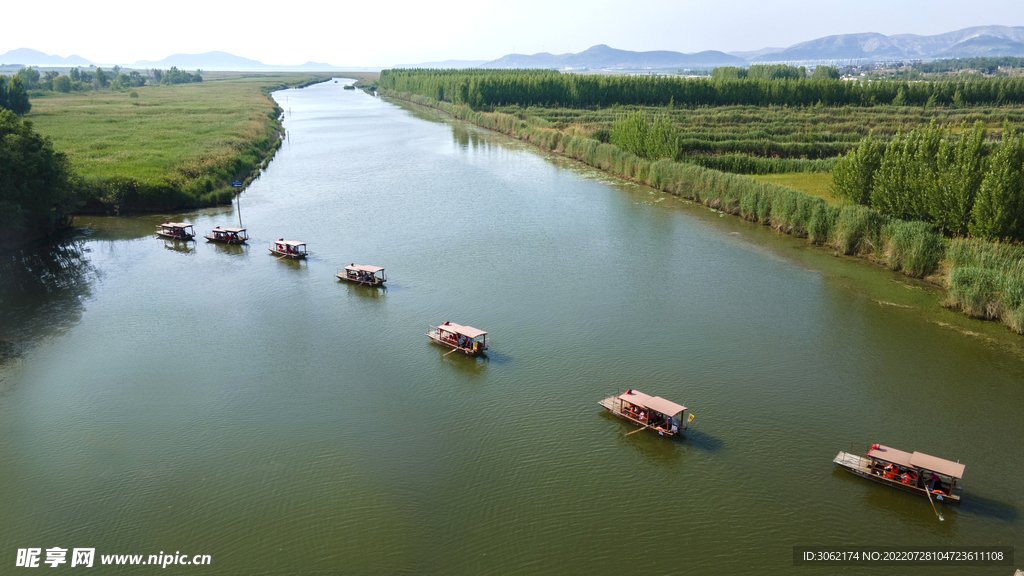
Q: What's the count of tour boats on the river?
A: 7